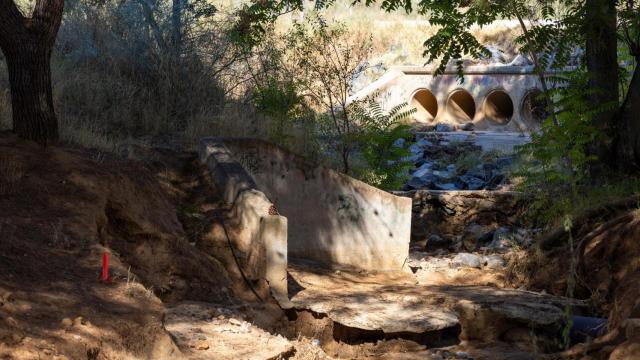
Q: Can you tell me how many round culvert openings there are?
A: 4